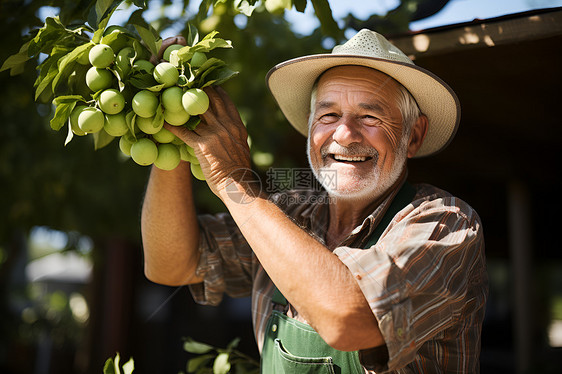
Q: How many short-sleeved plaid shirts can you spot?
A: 1